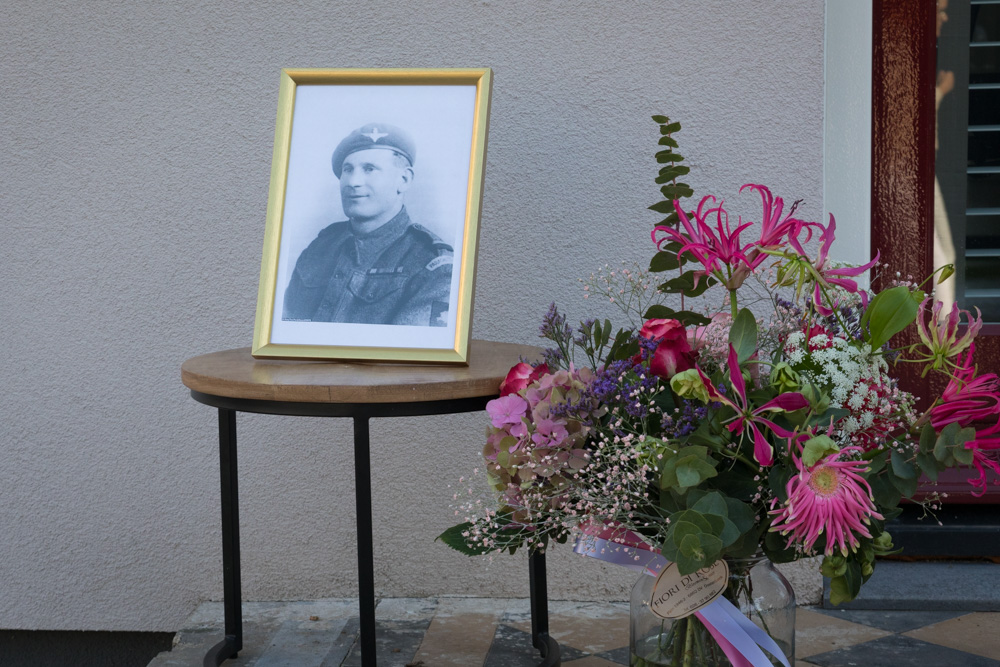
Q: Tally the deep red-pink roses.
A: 2